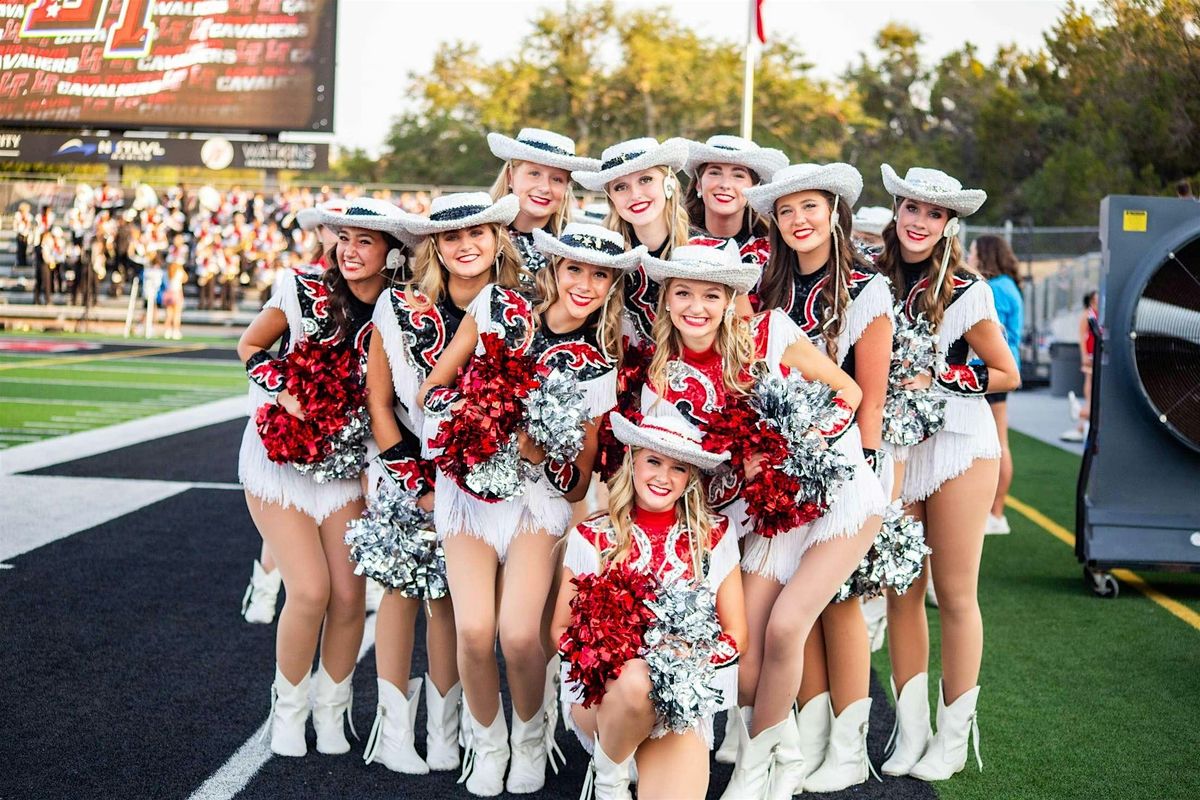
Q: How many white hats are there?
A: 13